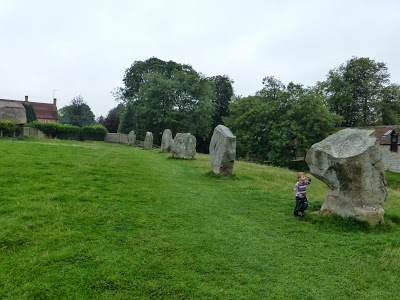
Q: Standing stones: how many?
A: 6